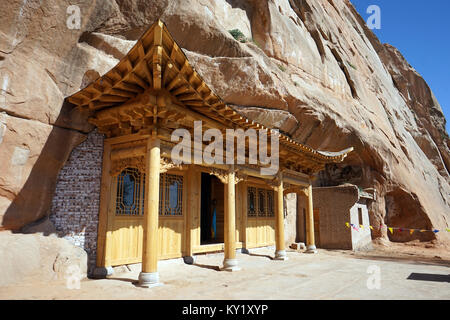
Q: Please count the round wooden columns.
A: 4